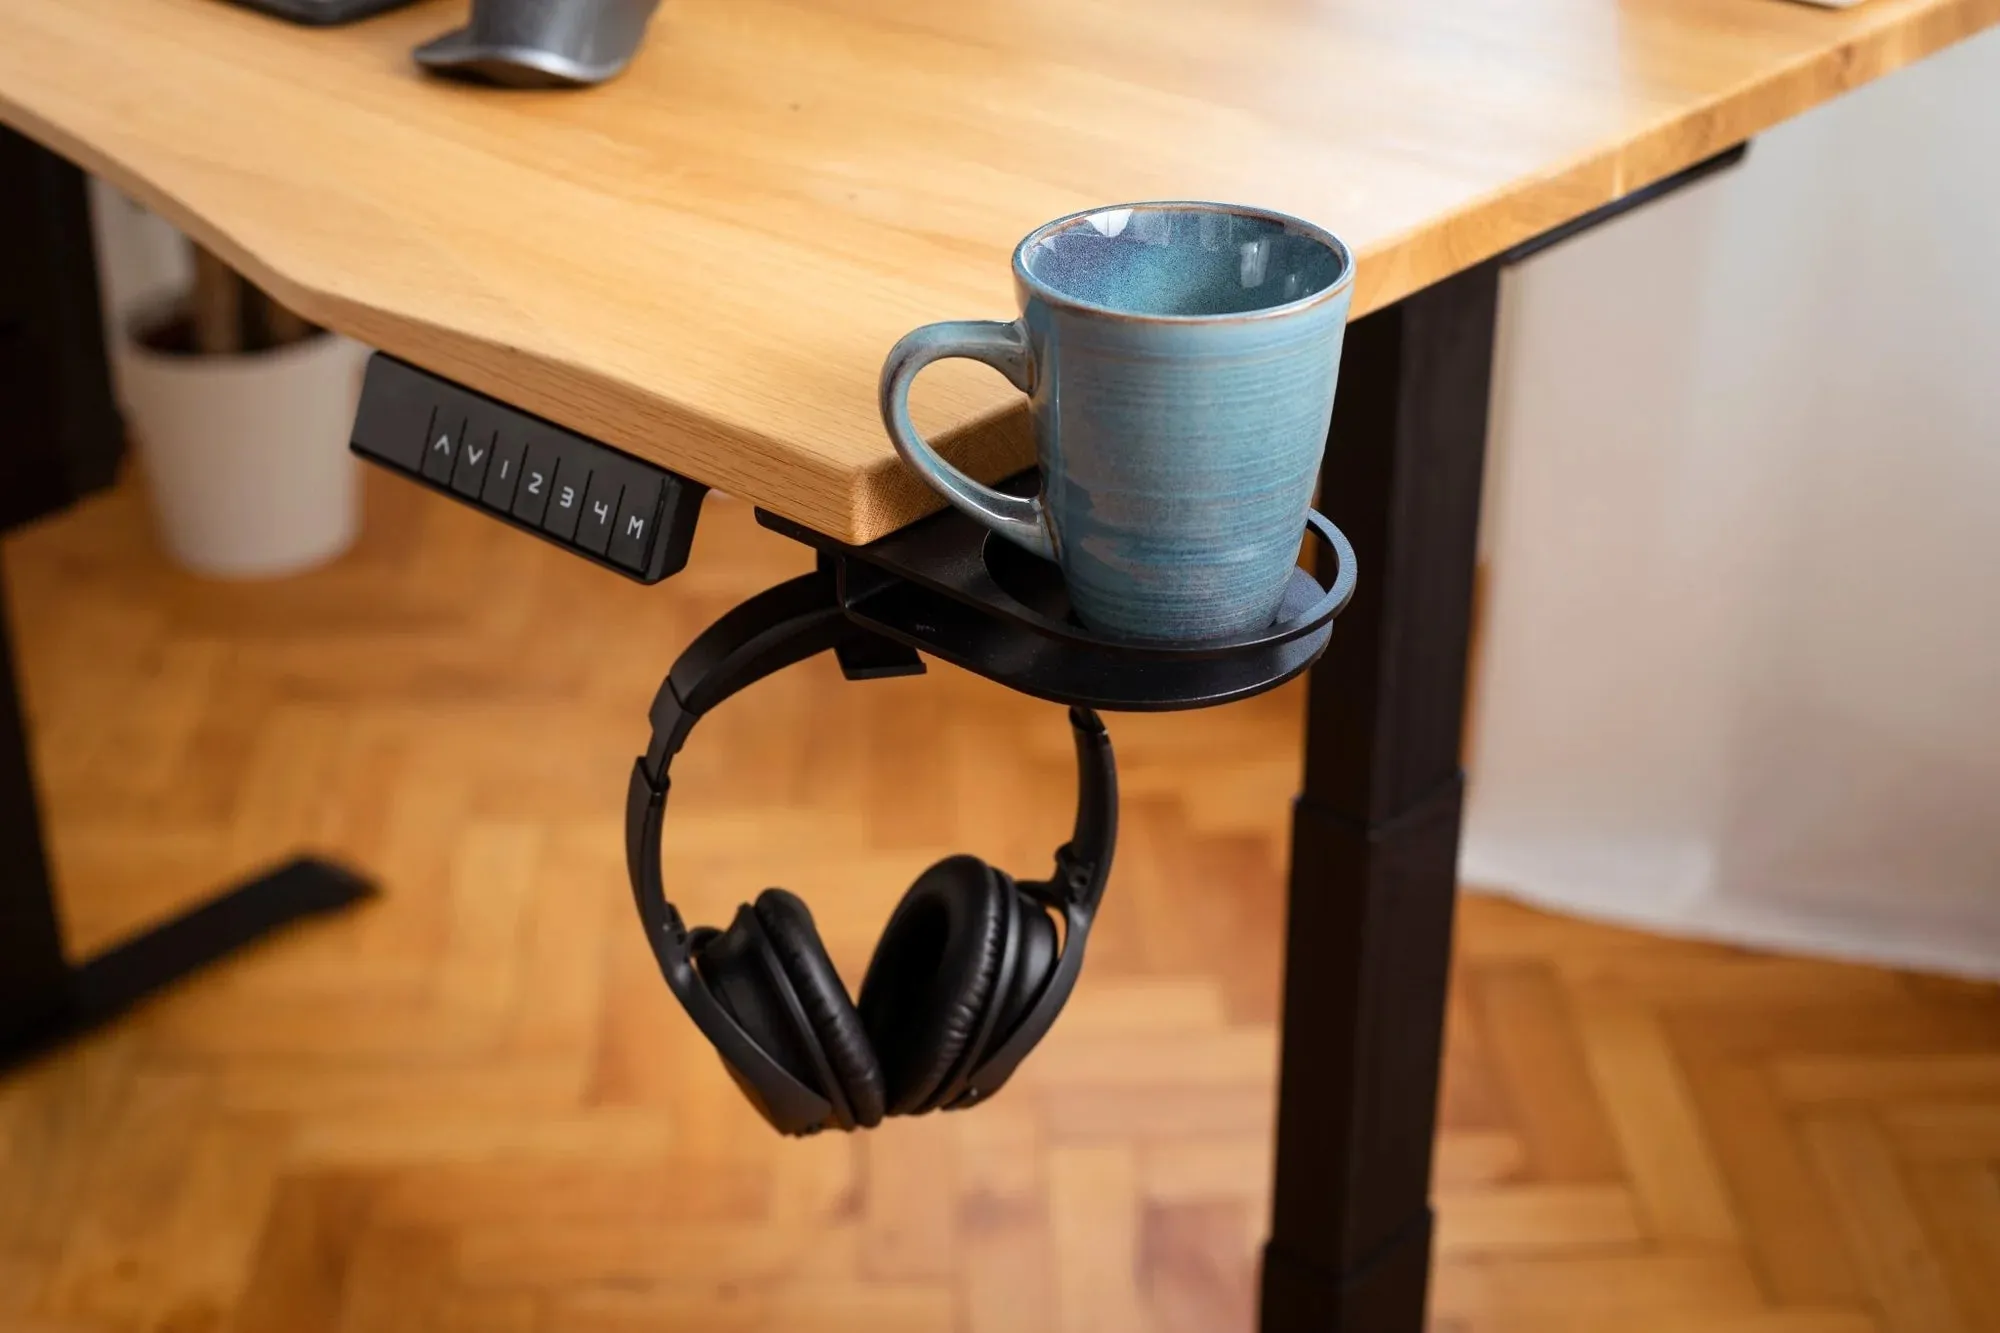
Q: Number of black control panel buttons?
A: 7